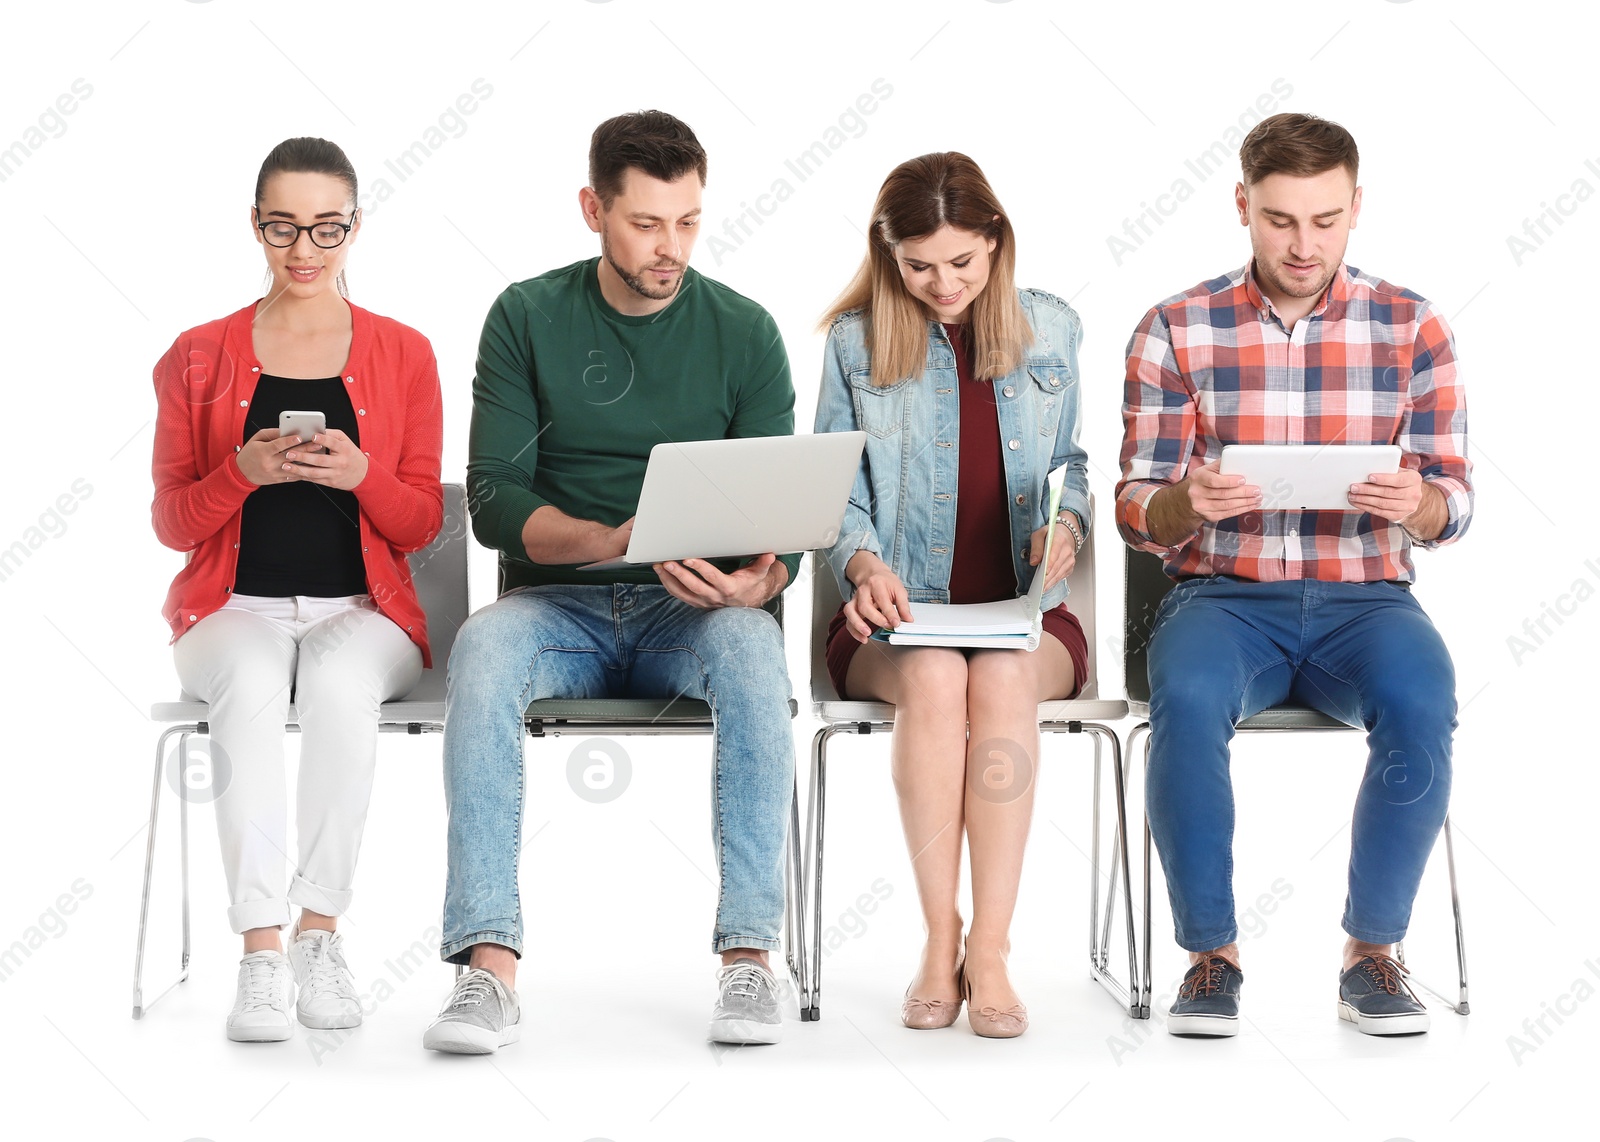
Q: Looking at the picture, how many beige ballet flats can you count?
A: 2